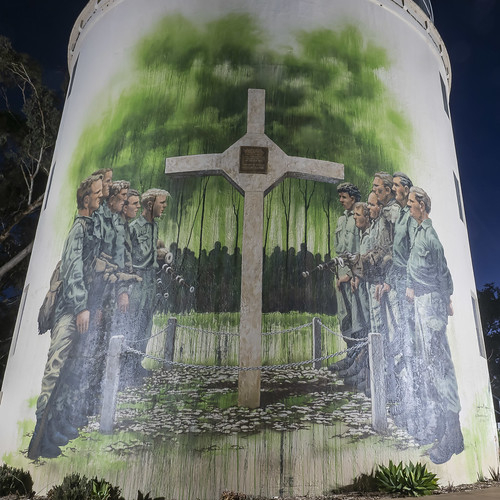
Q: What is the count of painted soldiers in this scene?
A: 11